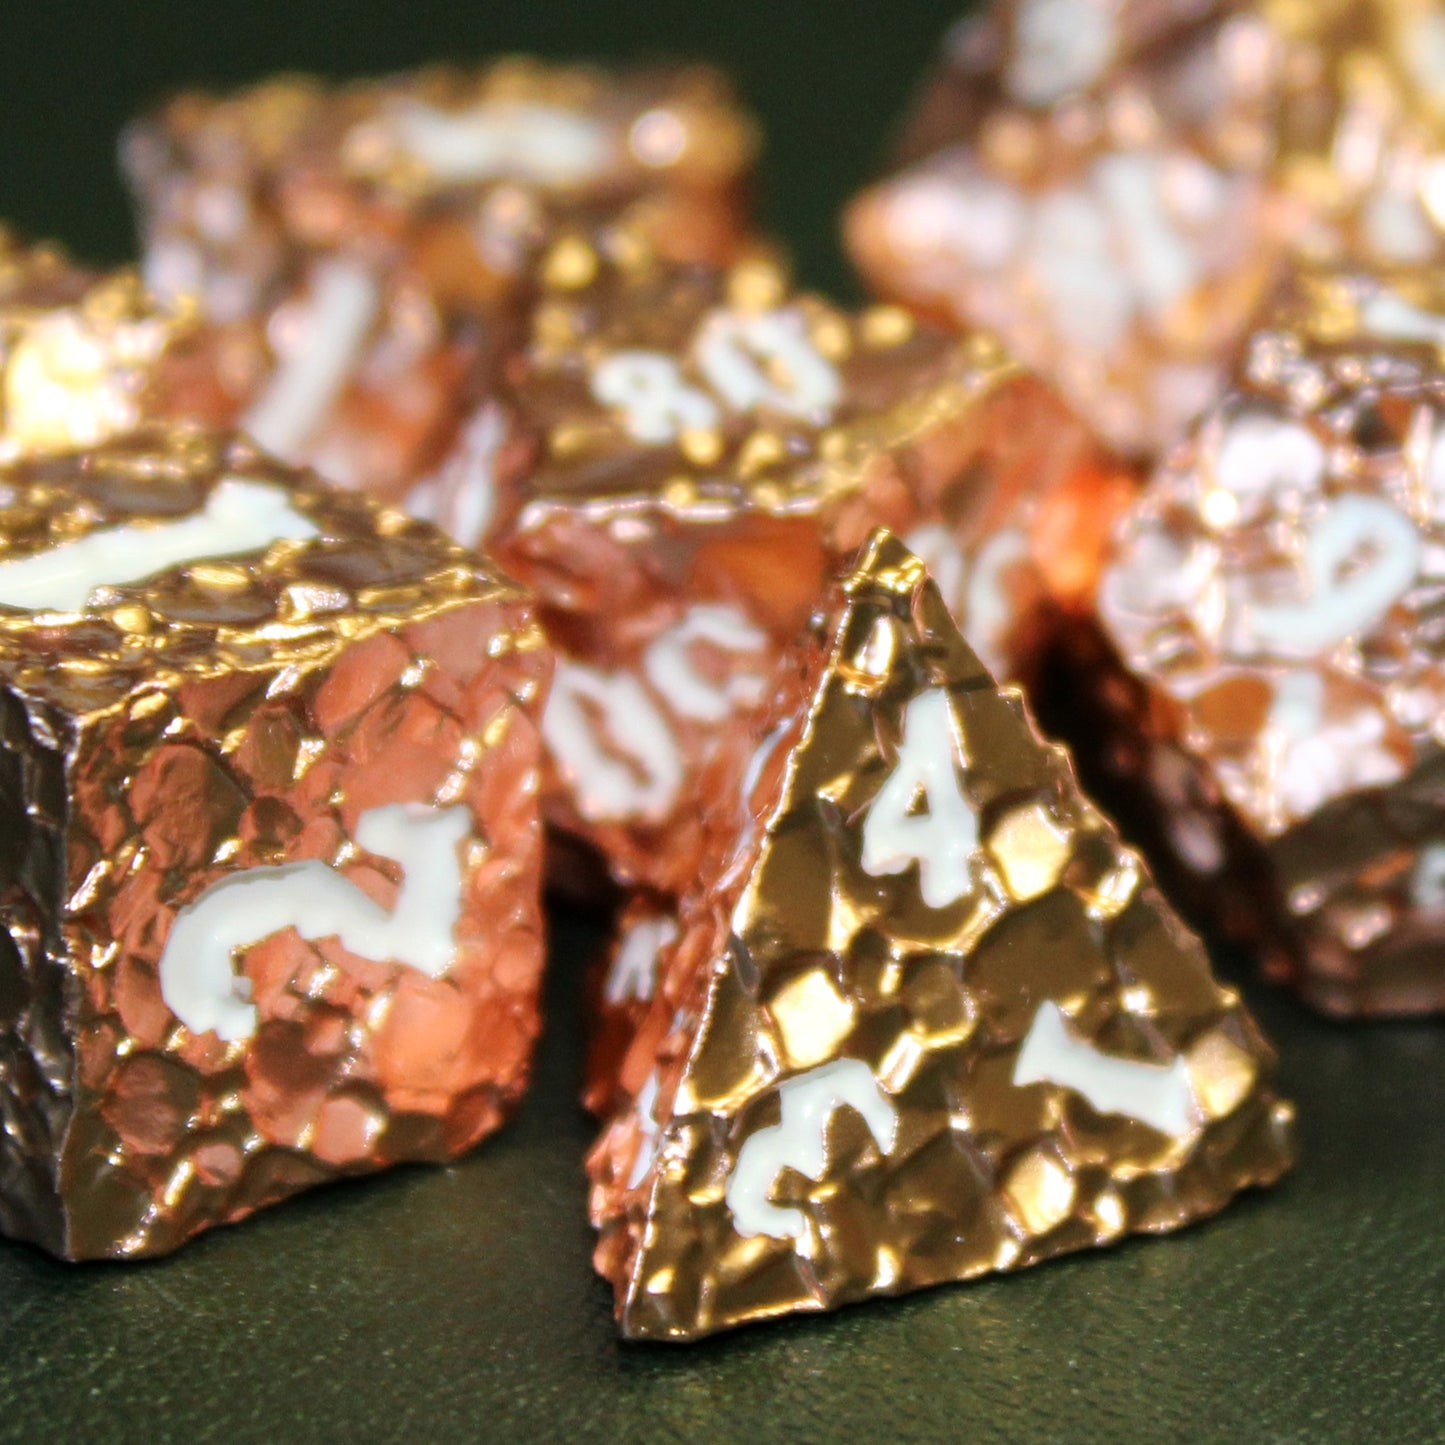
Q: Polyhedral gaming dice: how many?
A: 7